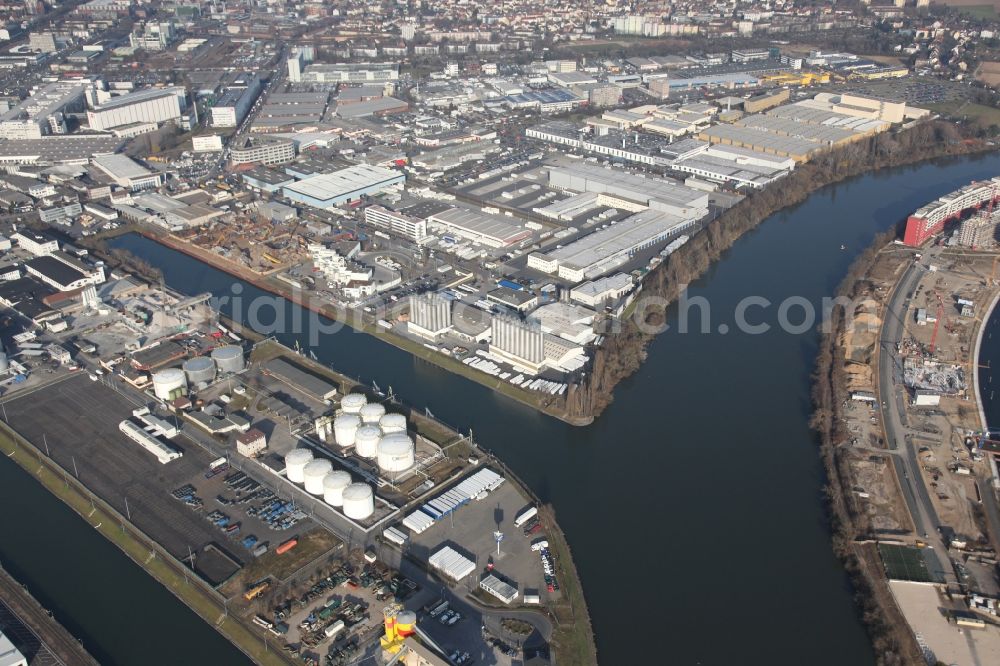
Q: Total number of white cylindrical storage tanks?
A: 11